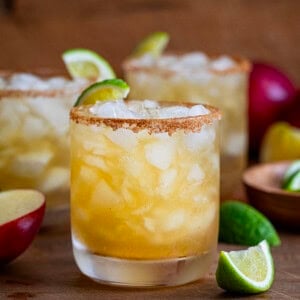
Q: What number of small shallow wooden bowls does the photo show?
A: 1